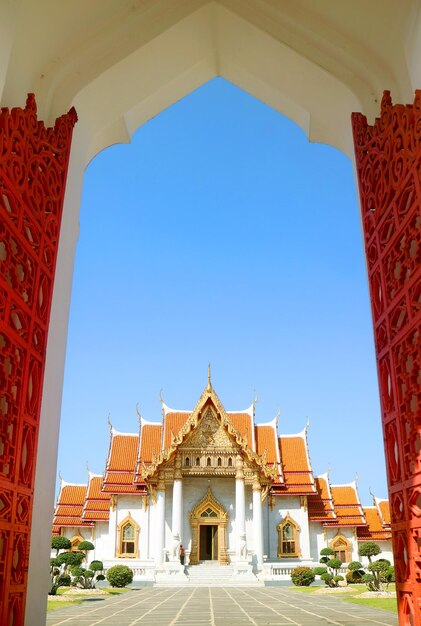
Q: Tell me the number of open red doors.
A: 2